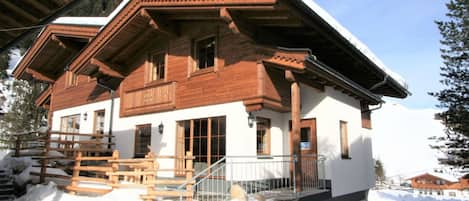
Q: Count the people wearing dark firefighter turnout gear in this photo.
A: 0